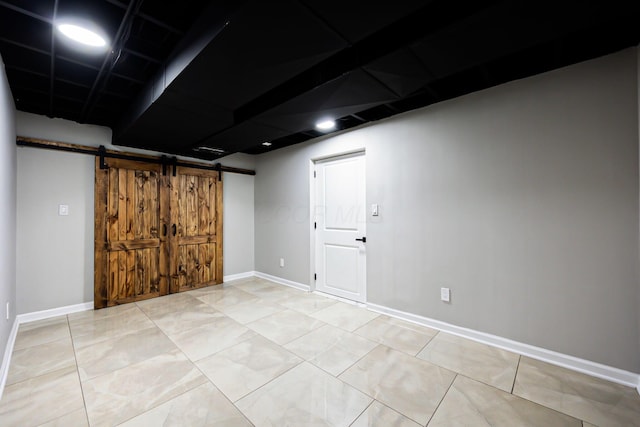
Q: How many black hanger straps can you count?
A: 4